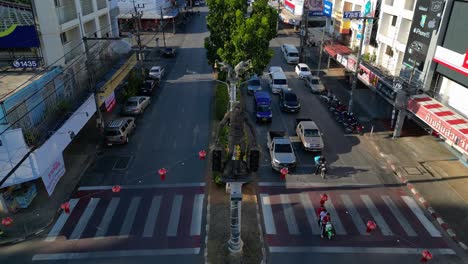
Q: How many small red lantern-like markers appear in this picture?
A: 9